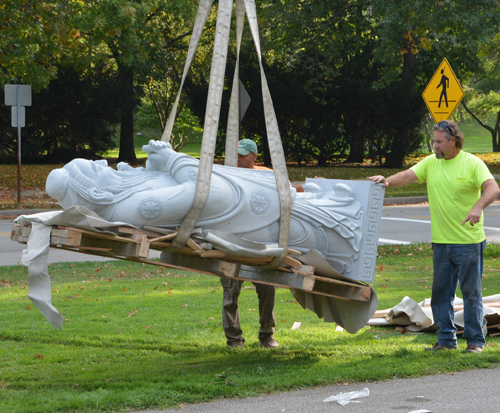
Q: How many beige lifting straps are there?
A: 4